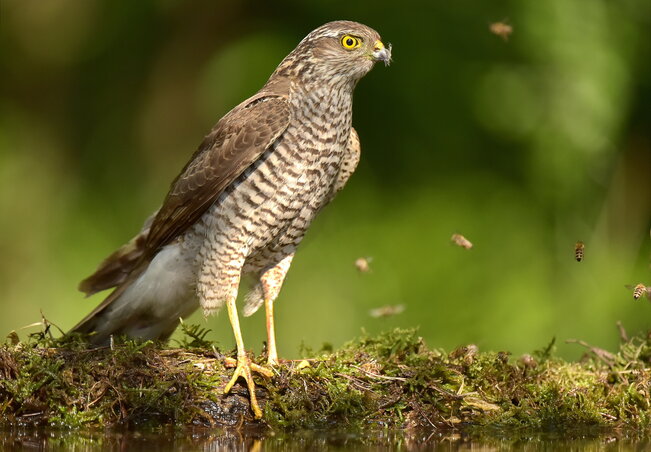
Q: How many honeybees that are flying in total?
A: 6